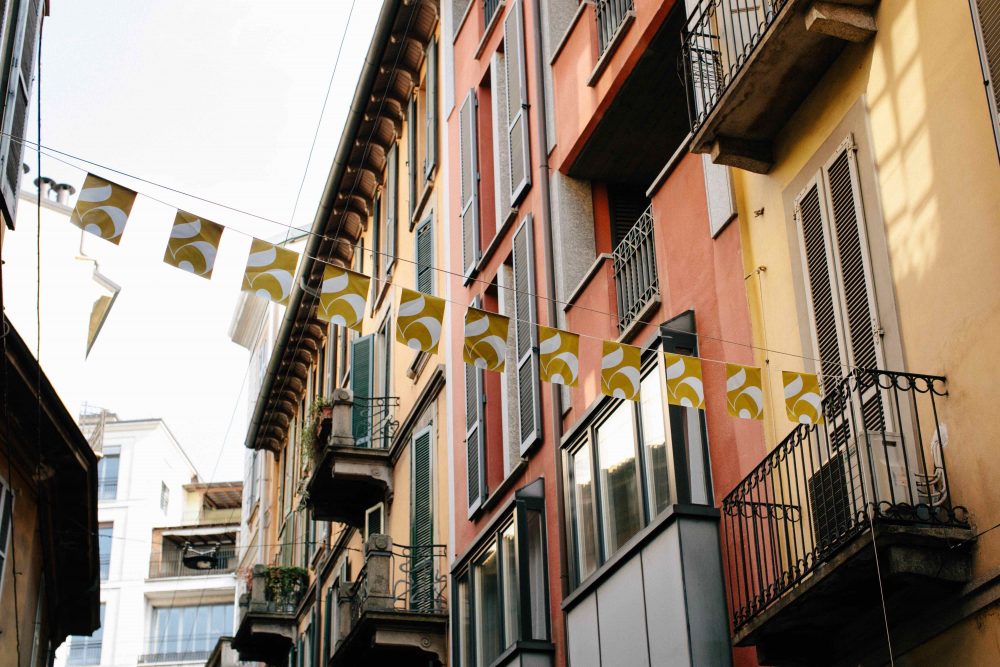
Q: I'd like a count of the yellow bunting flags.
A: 11